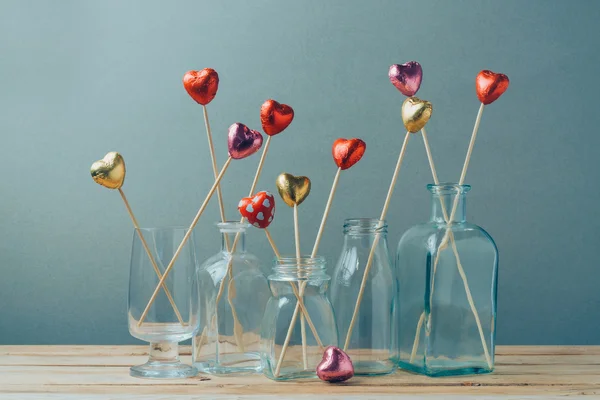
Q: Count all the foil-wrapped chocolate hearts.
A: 11